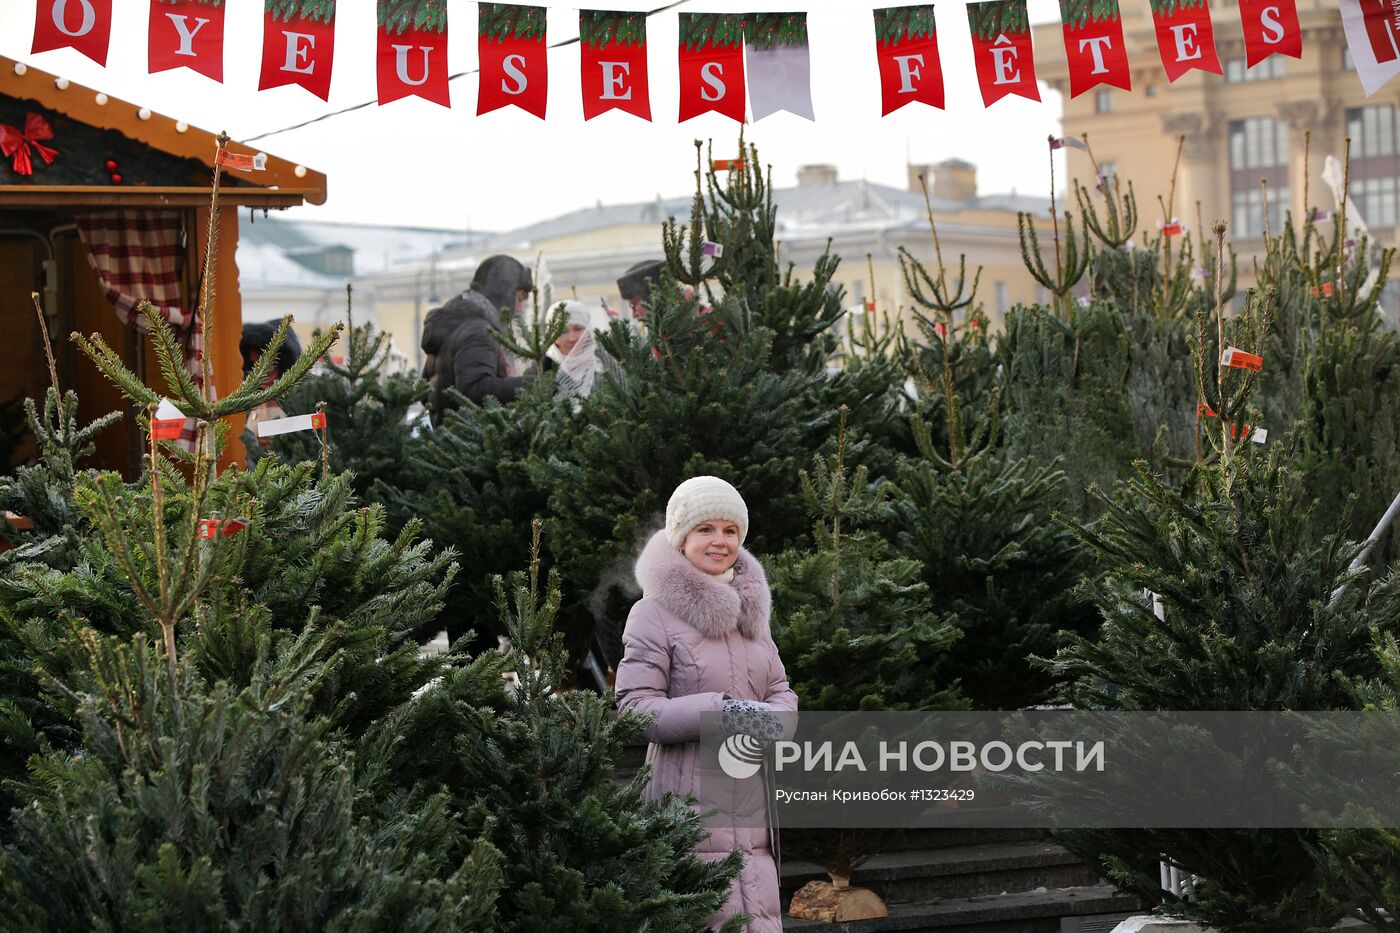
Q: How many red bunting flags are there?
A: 12